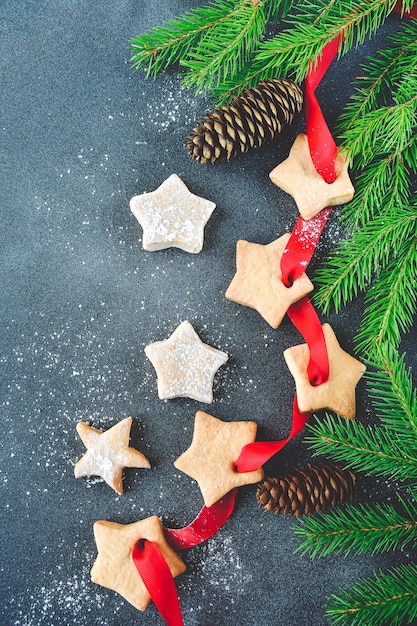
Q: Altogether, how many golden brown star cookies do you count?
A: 5